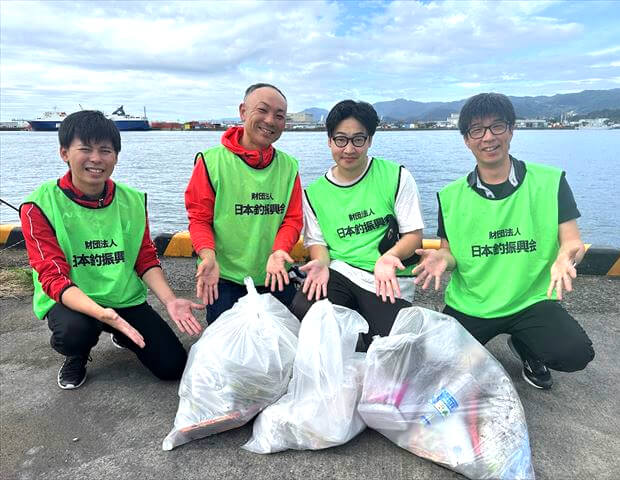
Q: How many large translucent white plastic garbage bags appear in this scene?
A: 3